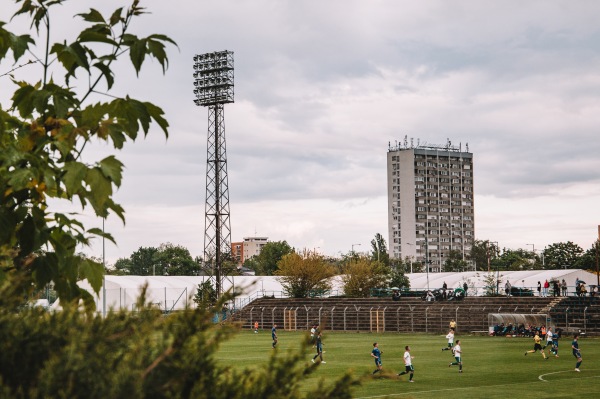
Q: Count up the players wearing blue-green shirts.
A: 5